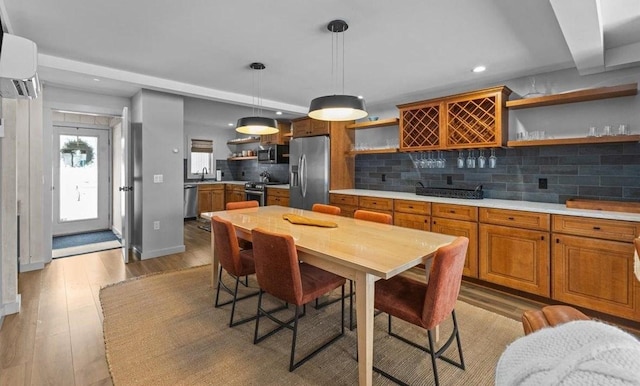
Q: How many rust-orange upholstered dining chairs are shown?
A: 6